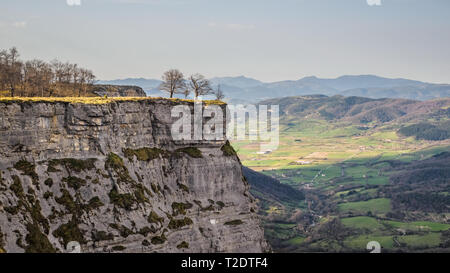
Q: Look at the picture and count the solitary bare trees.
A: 2